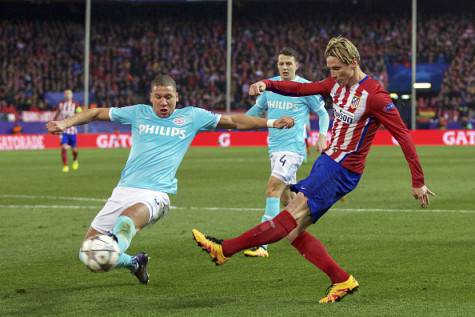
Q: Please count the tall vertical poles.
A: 3